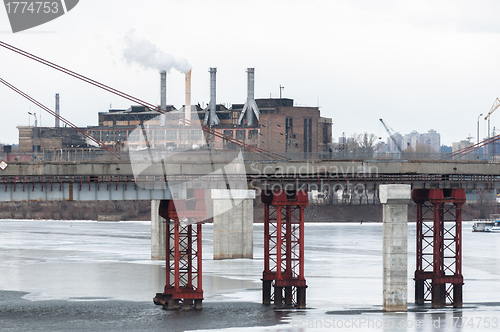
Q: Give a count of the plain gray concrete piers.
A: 3